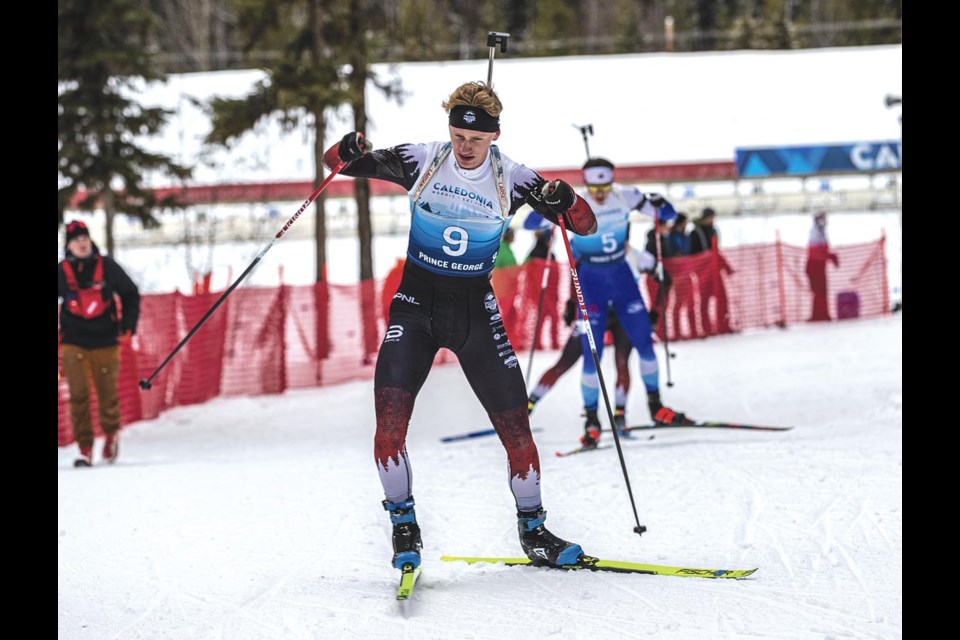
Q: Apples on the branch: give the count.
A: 0